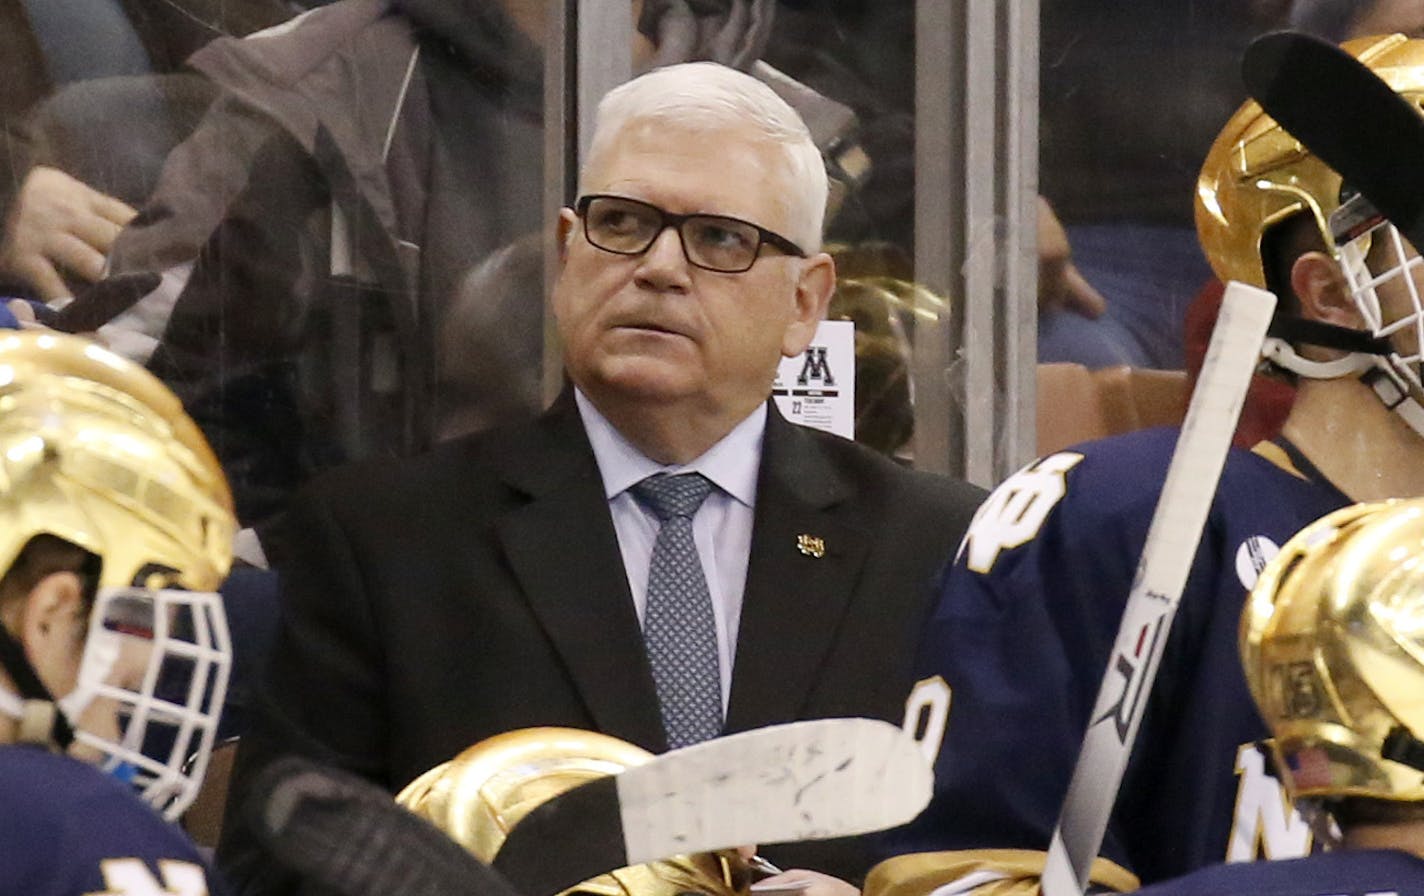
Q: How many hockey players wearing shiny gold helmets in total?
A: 4